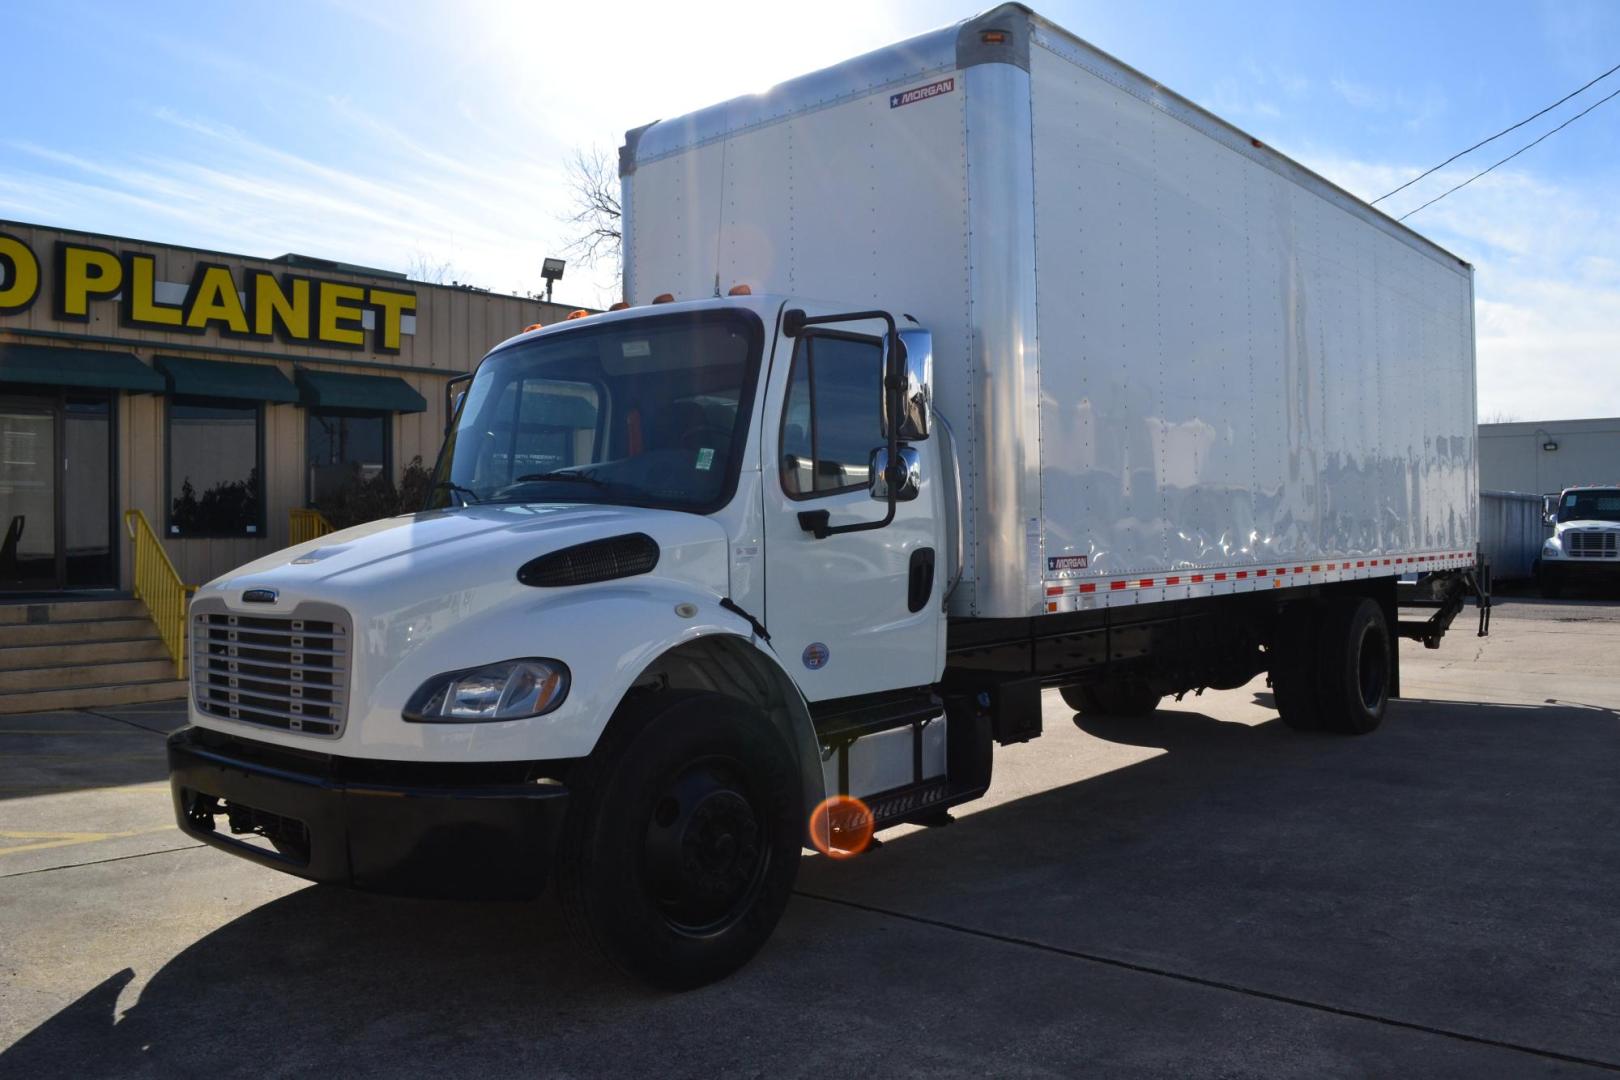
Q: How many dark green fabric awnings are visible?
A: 3